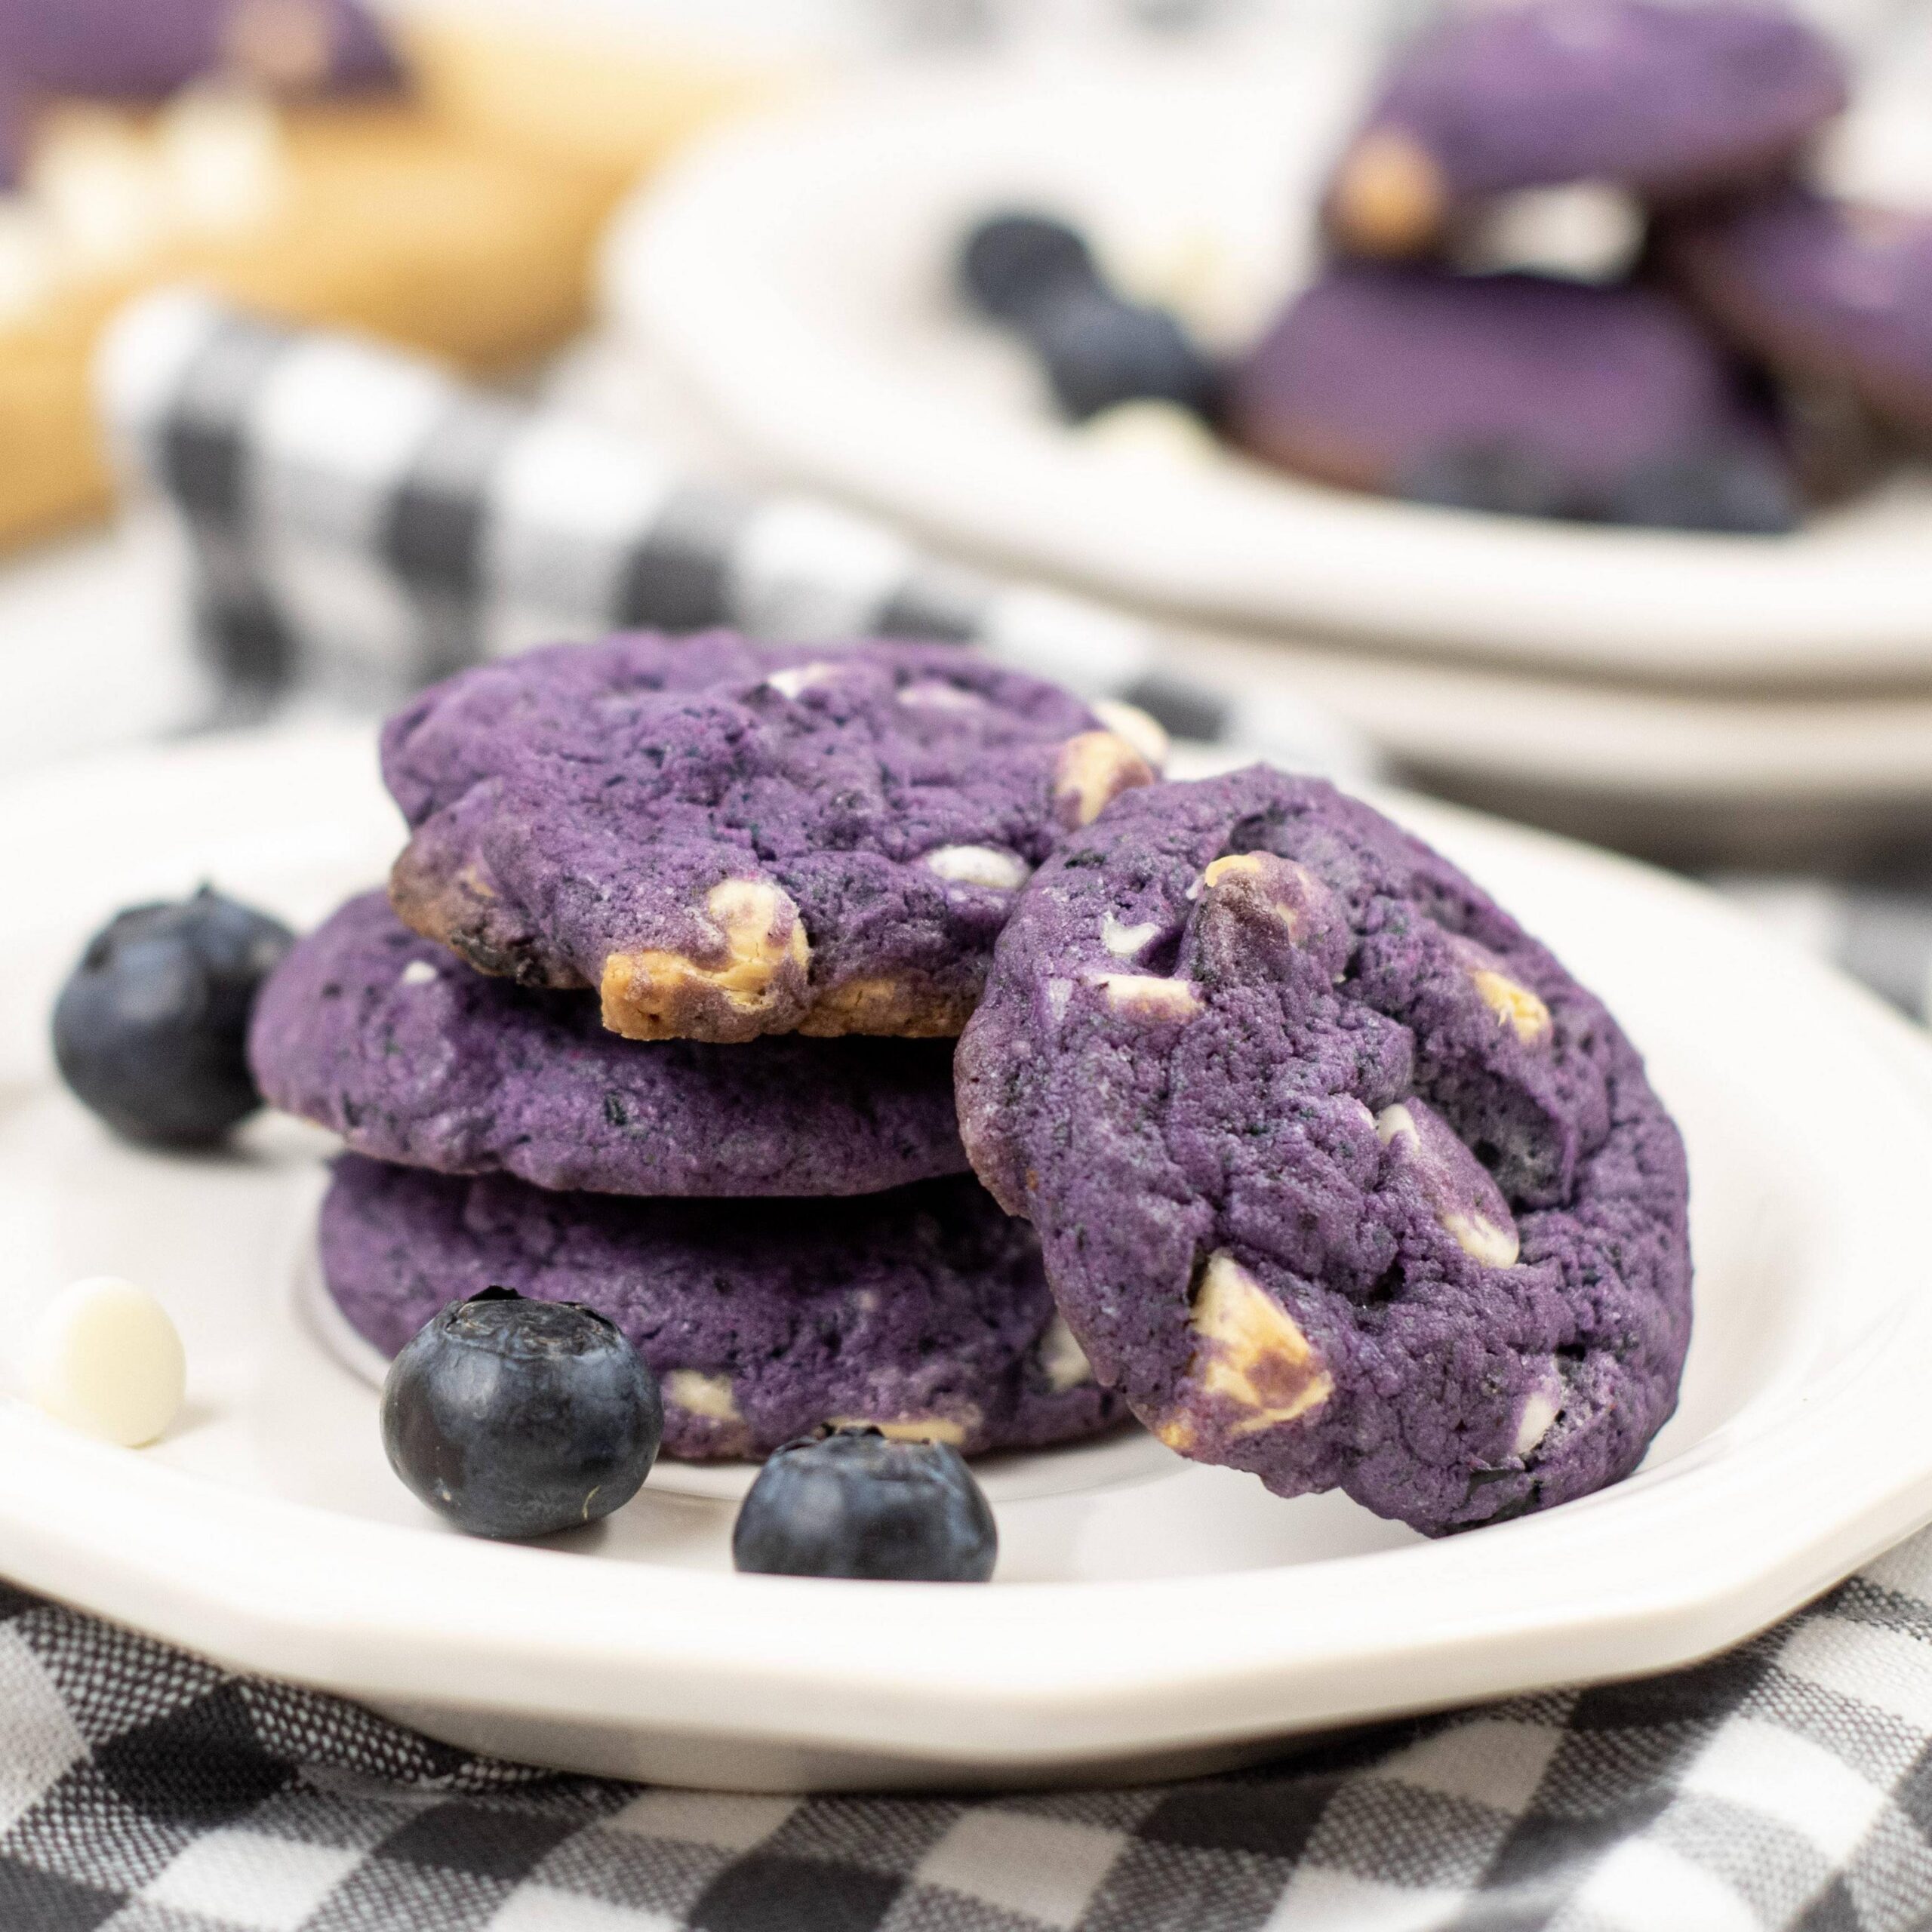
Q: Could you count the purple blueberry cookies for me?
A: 8